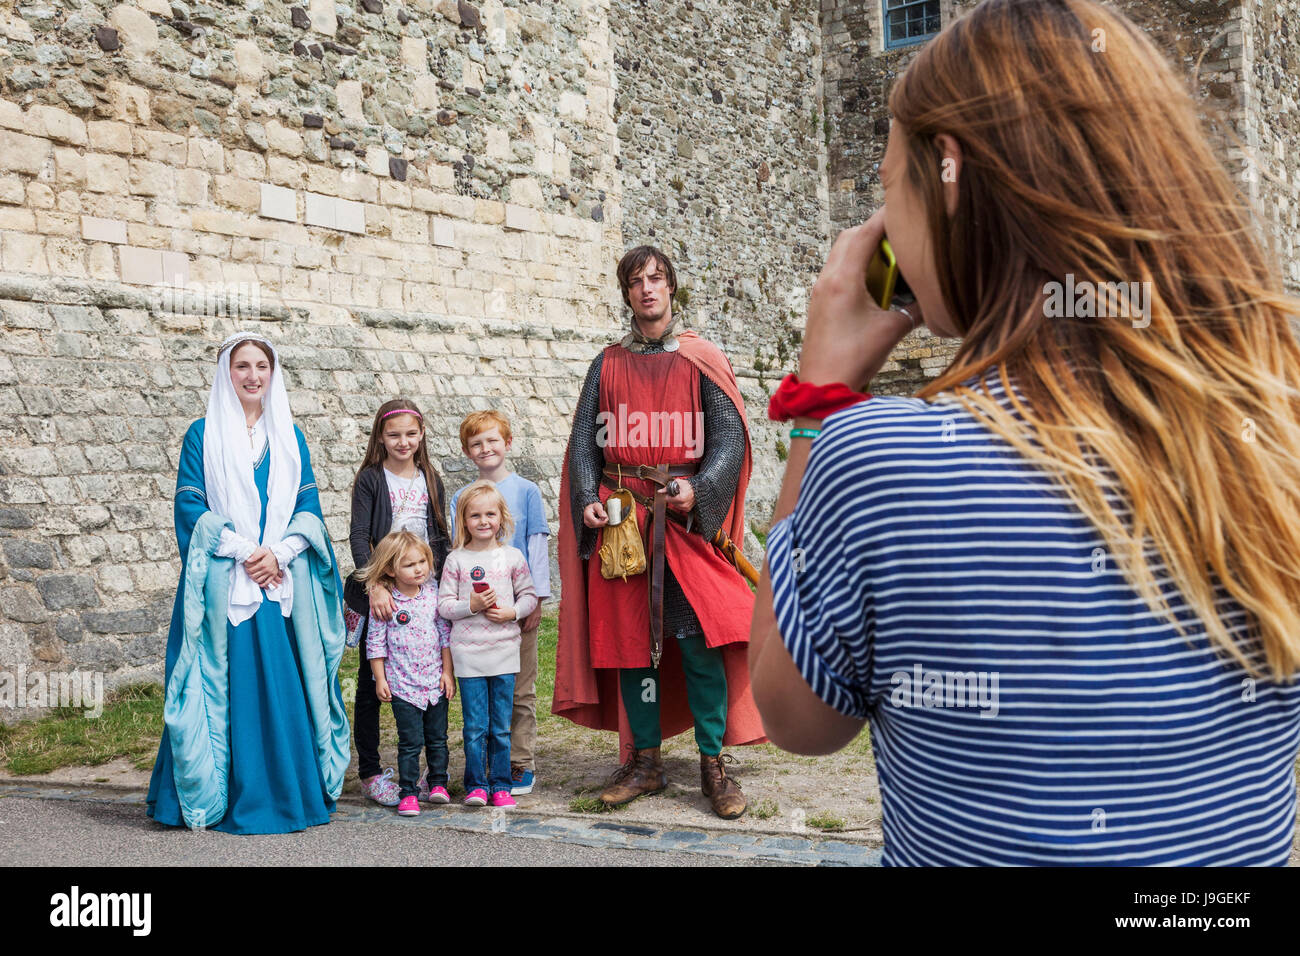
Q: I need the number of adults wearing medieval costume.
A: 2